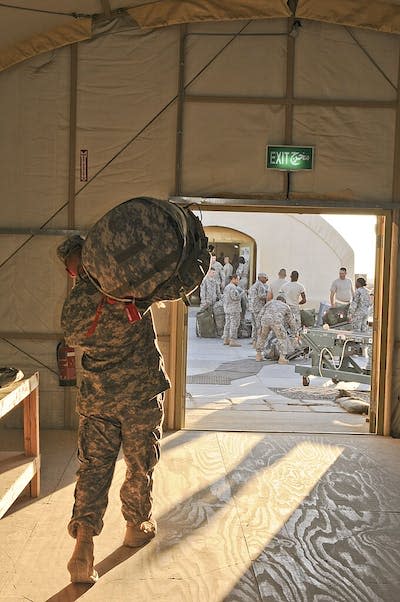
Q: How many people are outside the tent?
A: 11